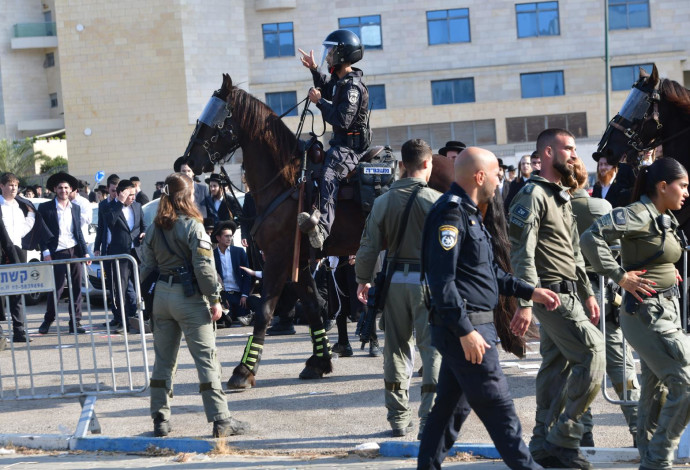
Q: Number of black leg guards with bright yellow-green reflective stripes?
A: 2